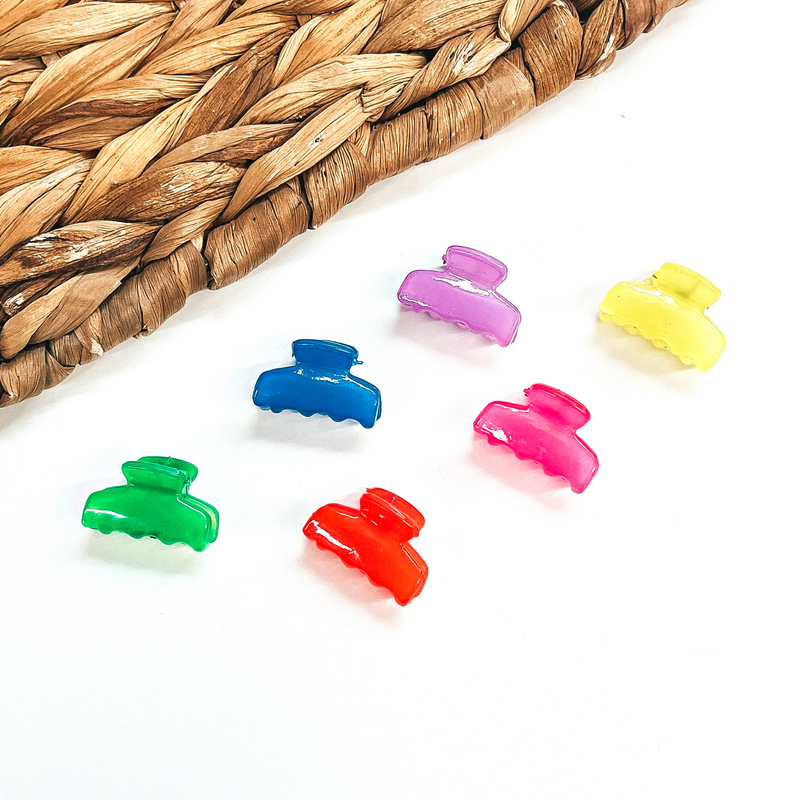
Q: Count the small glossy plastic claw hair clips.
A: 6